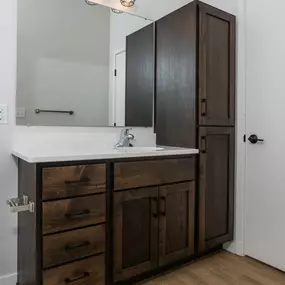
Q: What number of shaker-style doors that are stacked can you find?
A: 2